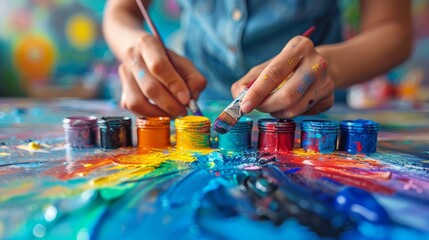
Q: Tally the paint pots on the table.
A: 8